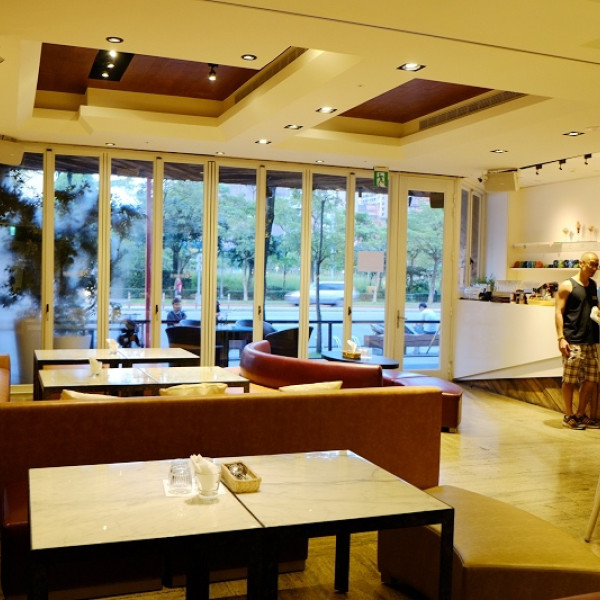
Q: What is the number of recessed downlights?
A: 11